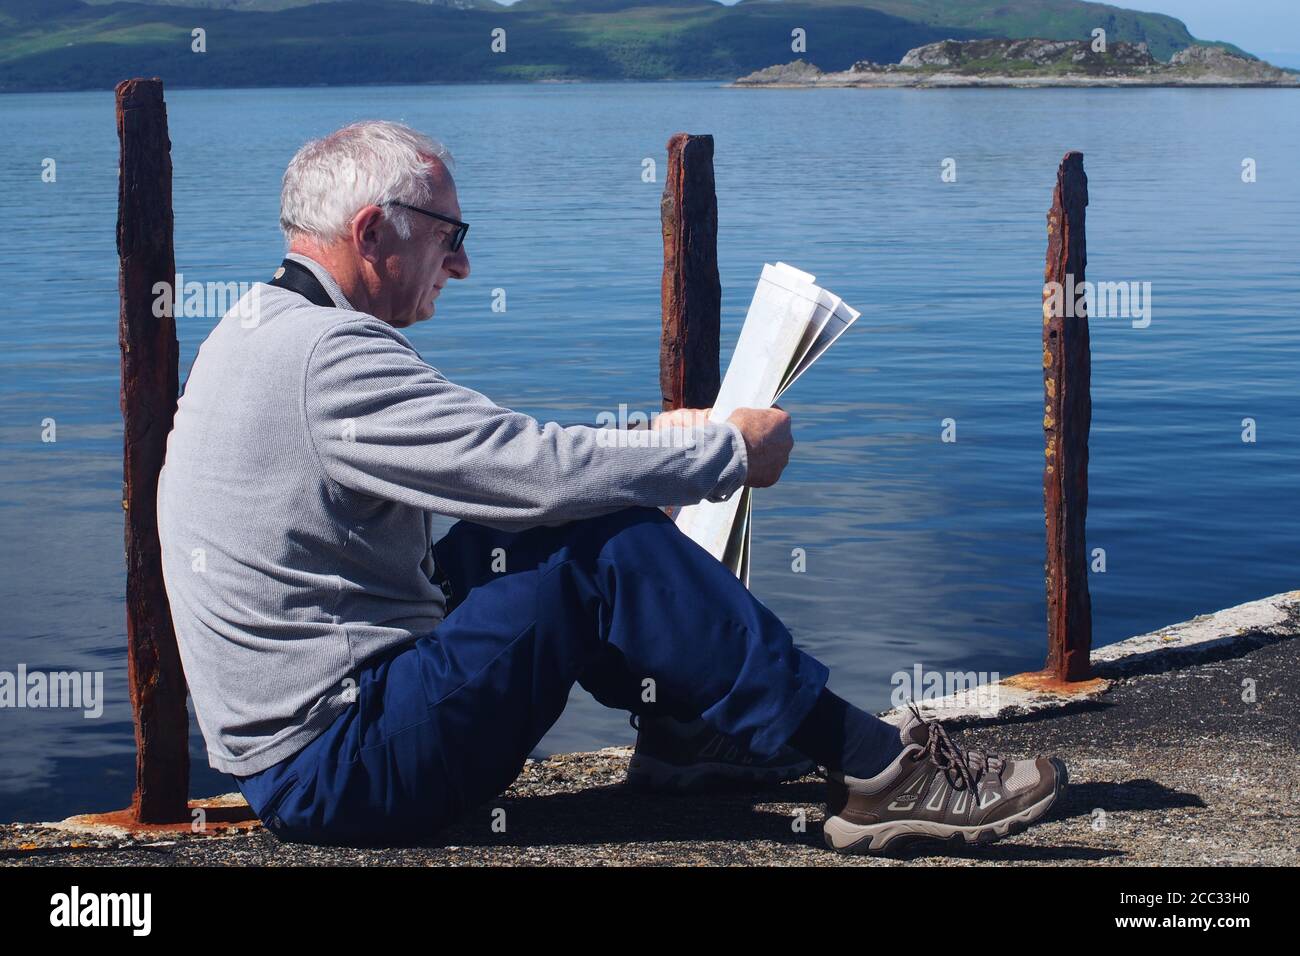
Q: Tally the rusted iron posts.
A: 3